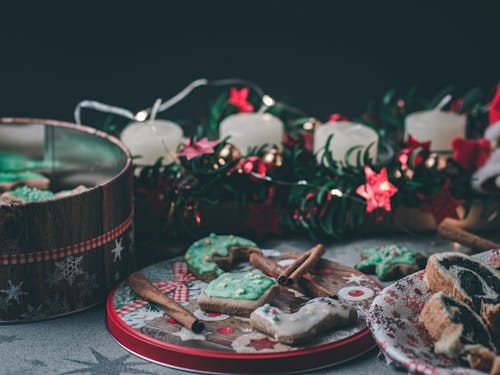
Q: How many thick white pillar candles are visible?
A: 4